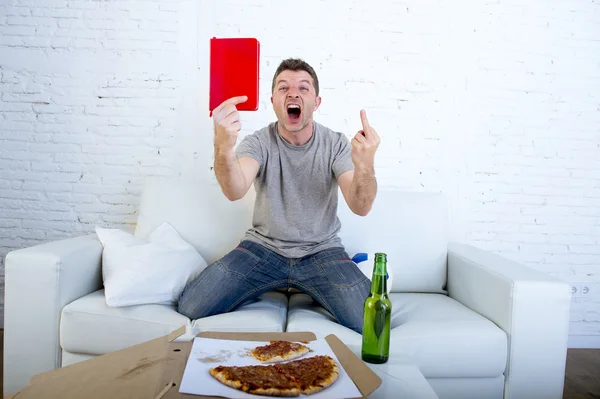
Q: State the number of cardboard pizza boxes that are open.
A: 1